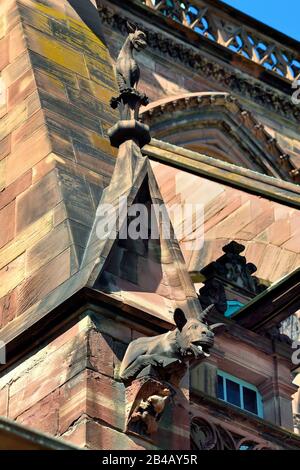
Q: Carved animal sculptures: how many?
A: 2